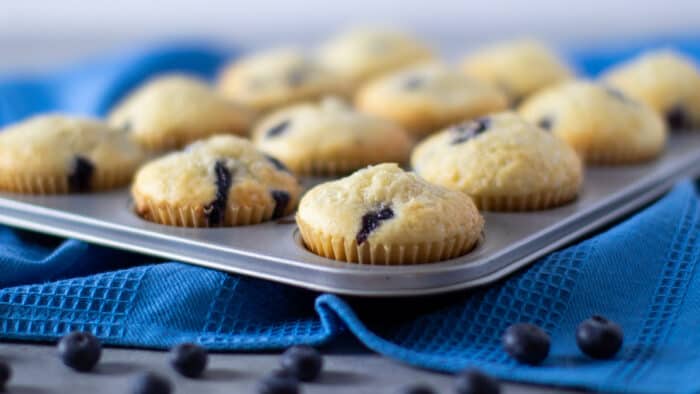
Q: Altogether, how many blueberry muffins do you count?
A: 12